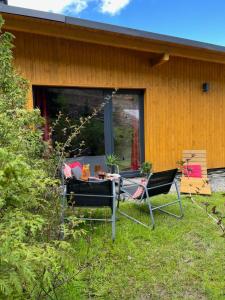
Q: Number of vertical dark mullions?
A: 1